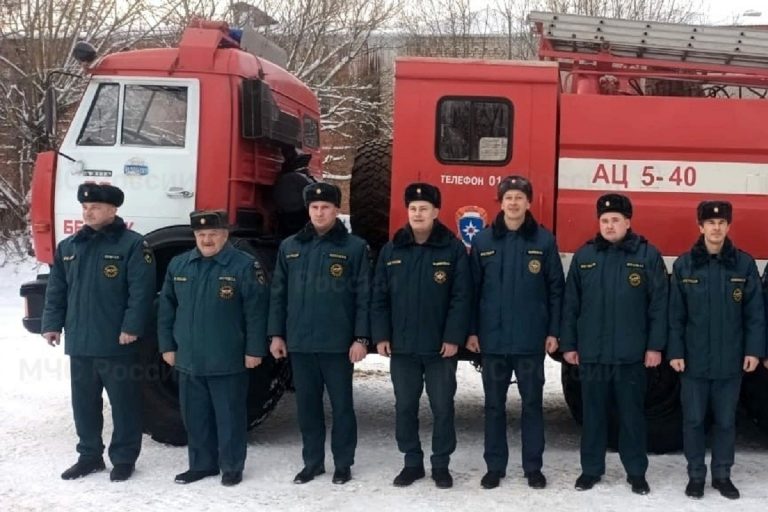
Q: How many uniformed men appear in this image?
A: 7